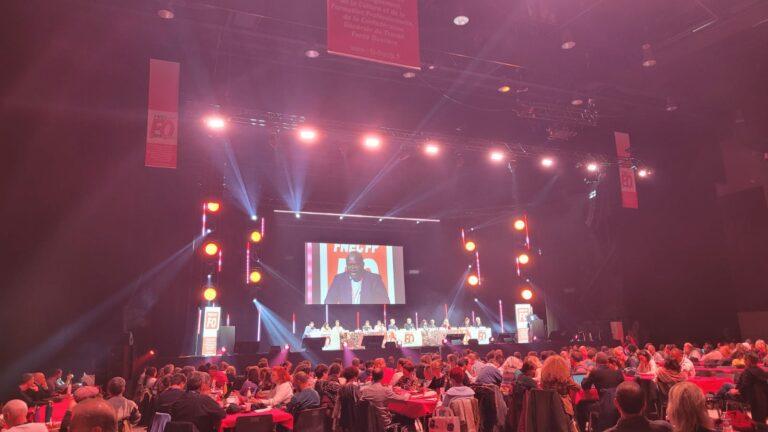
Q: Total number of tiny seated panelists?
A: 12